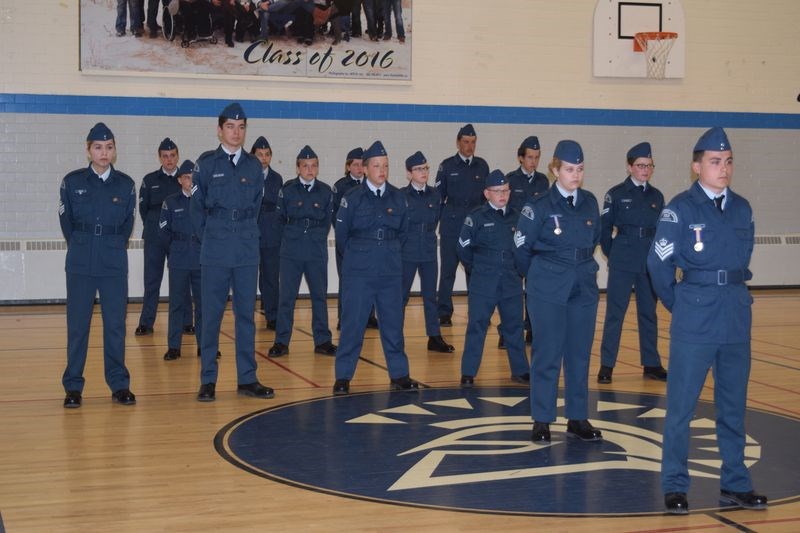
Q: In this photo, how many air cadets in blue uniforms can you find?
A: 15